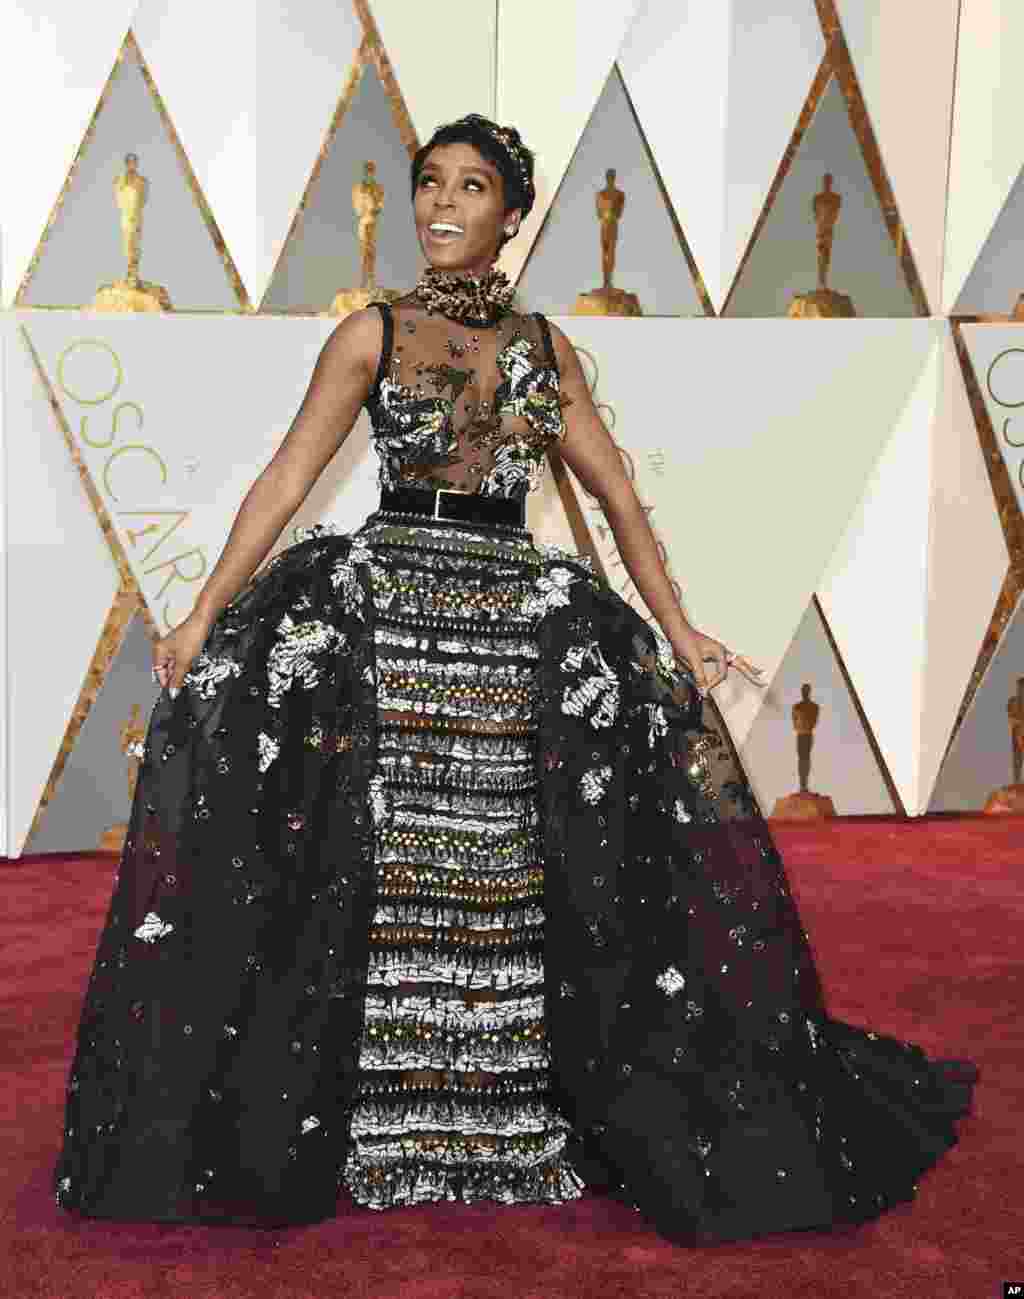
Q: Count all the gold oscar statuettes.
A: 7